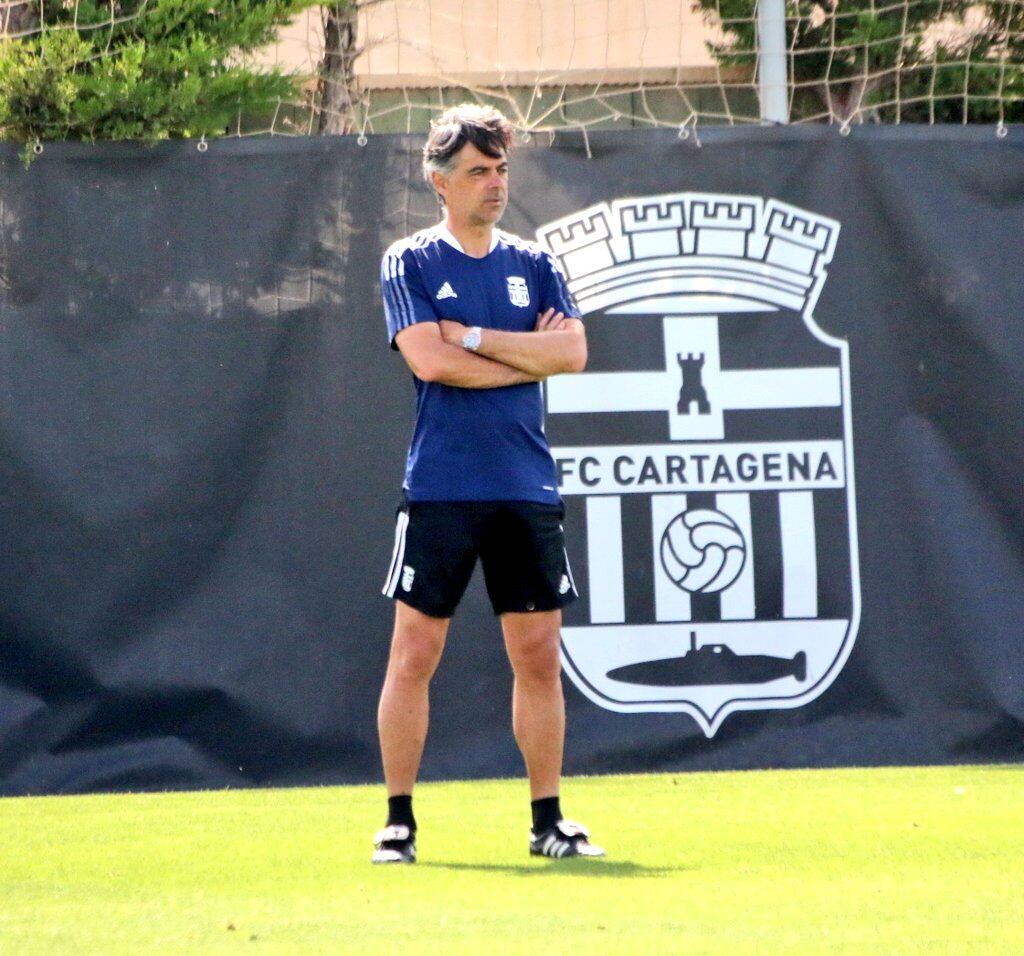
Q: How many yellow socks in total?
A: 0